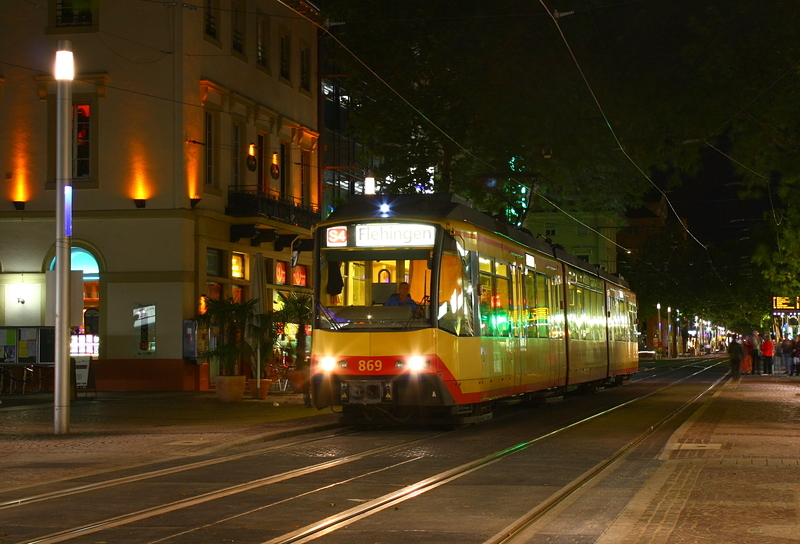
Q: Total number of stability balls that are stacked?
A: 0